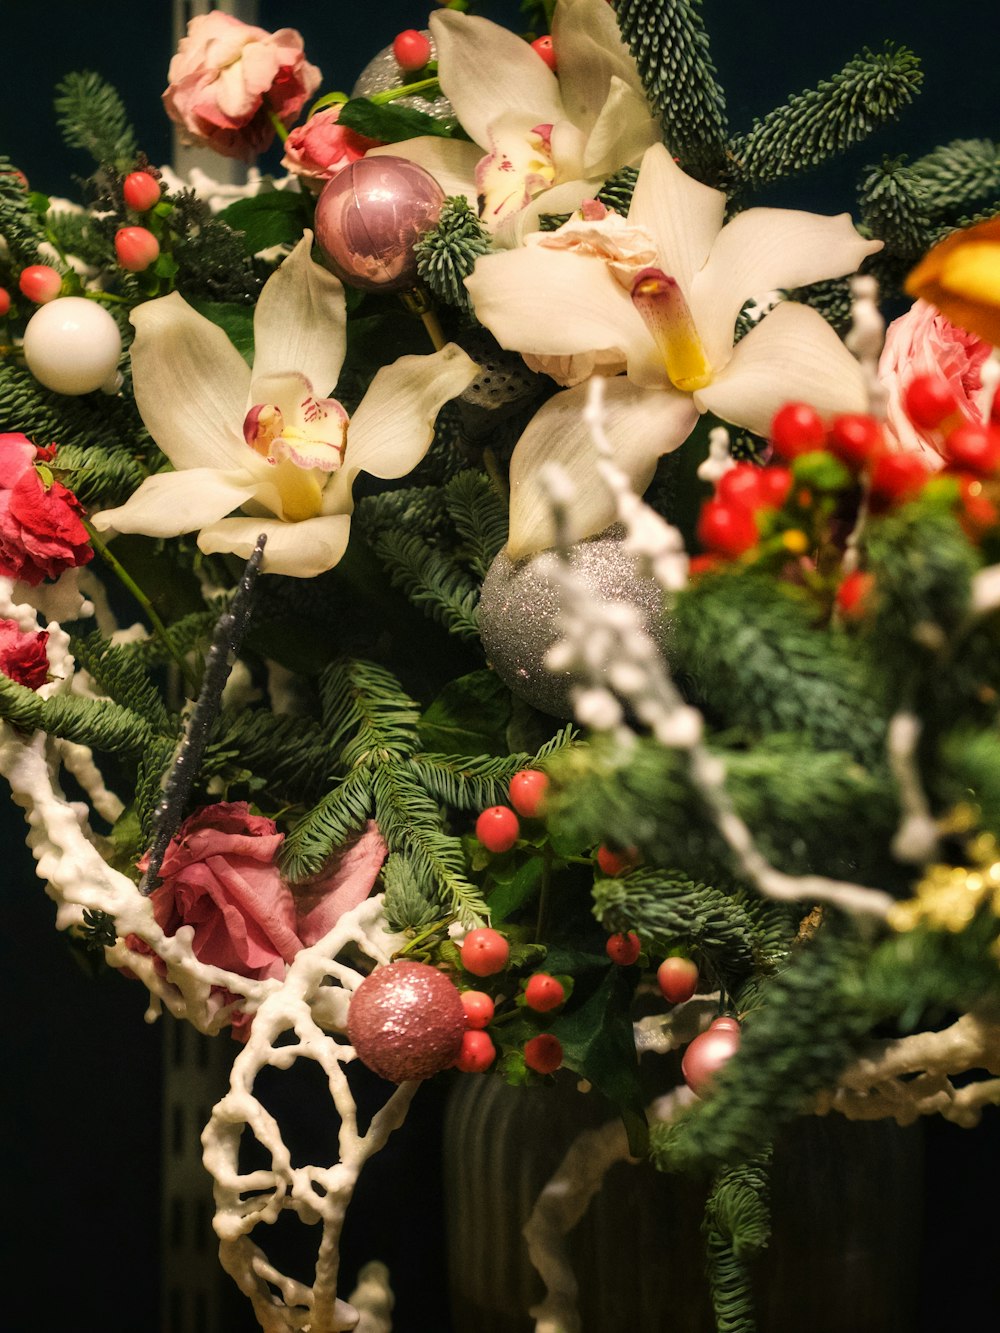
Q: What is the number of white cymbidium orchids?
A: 3